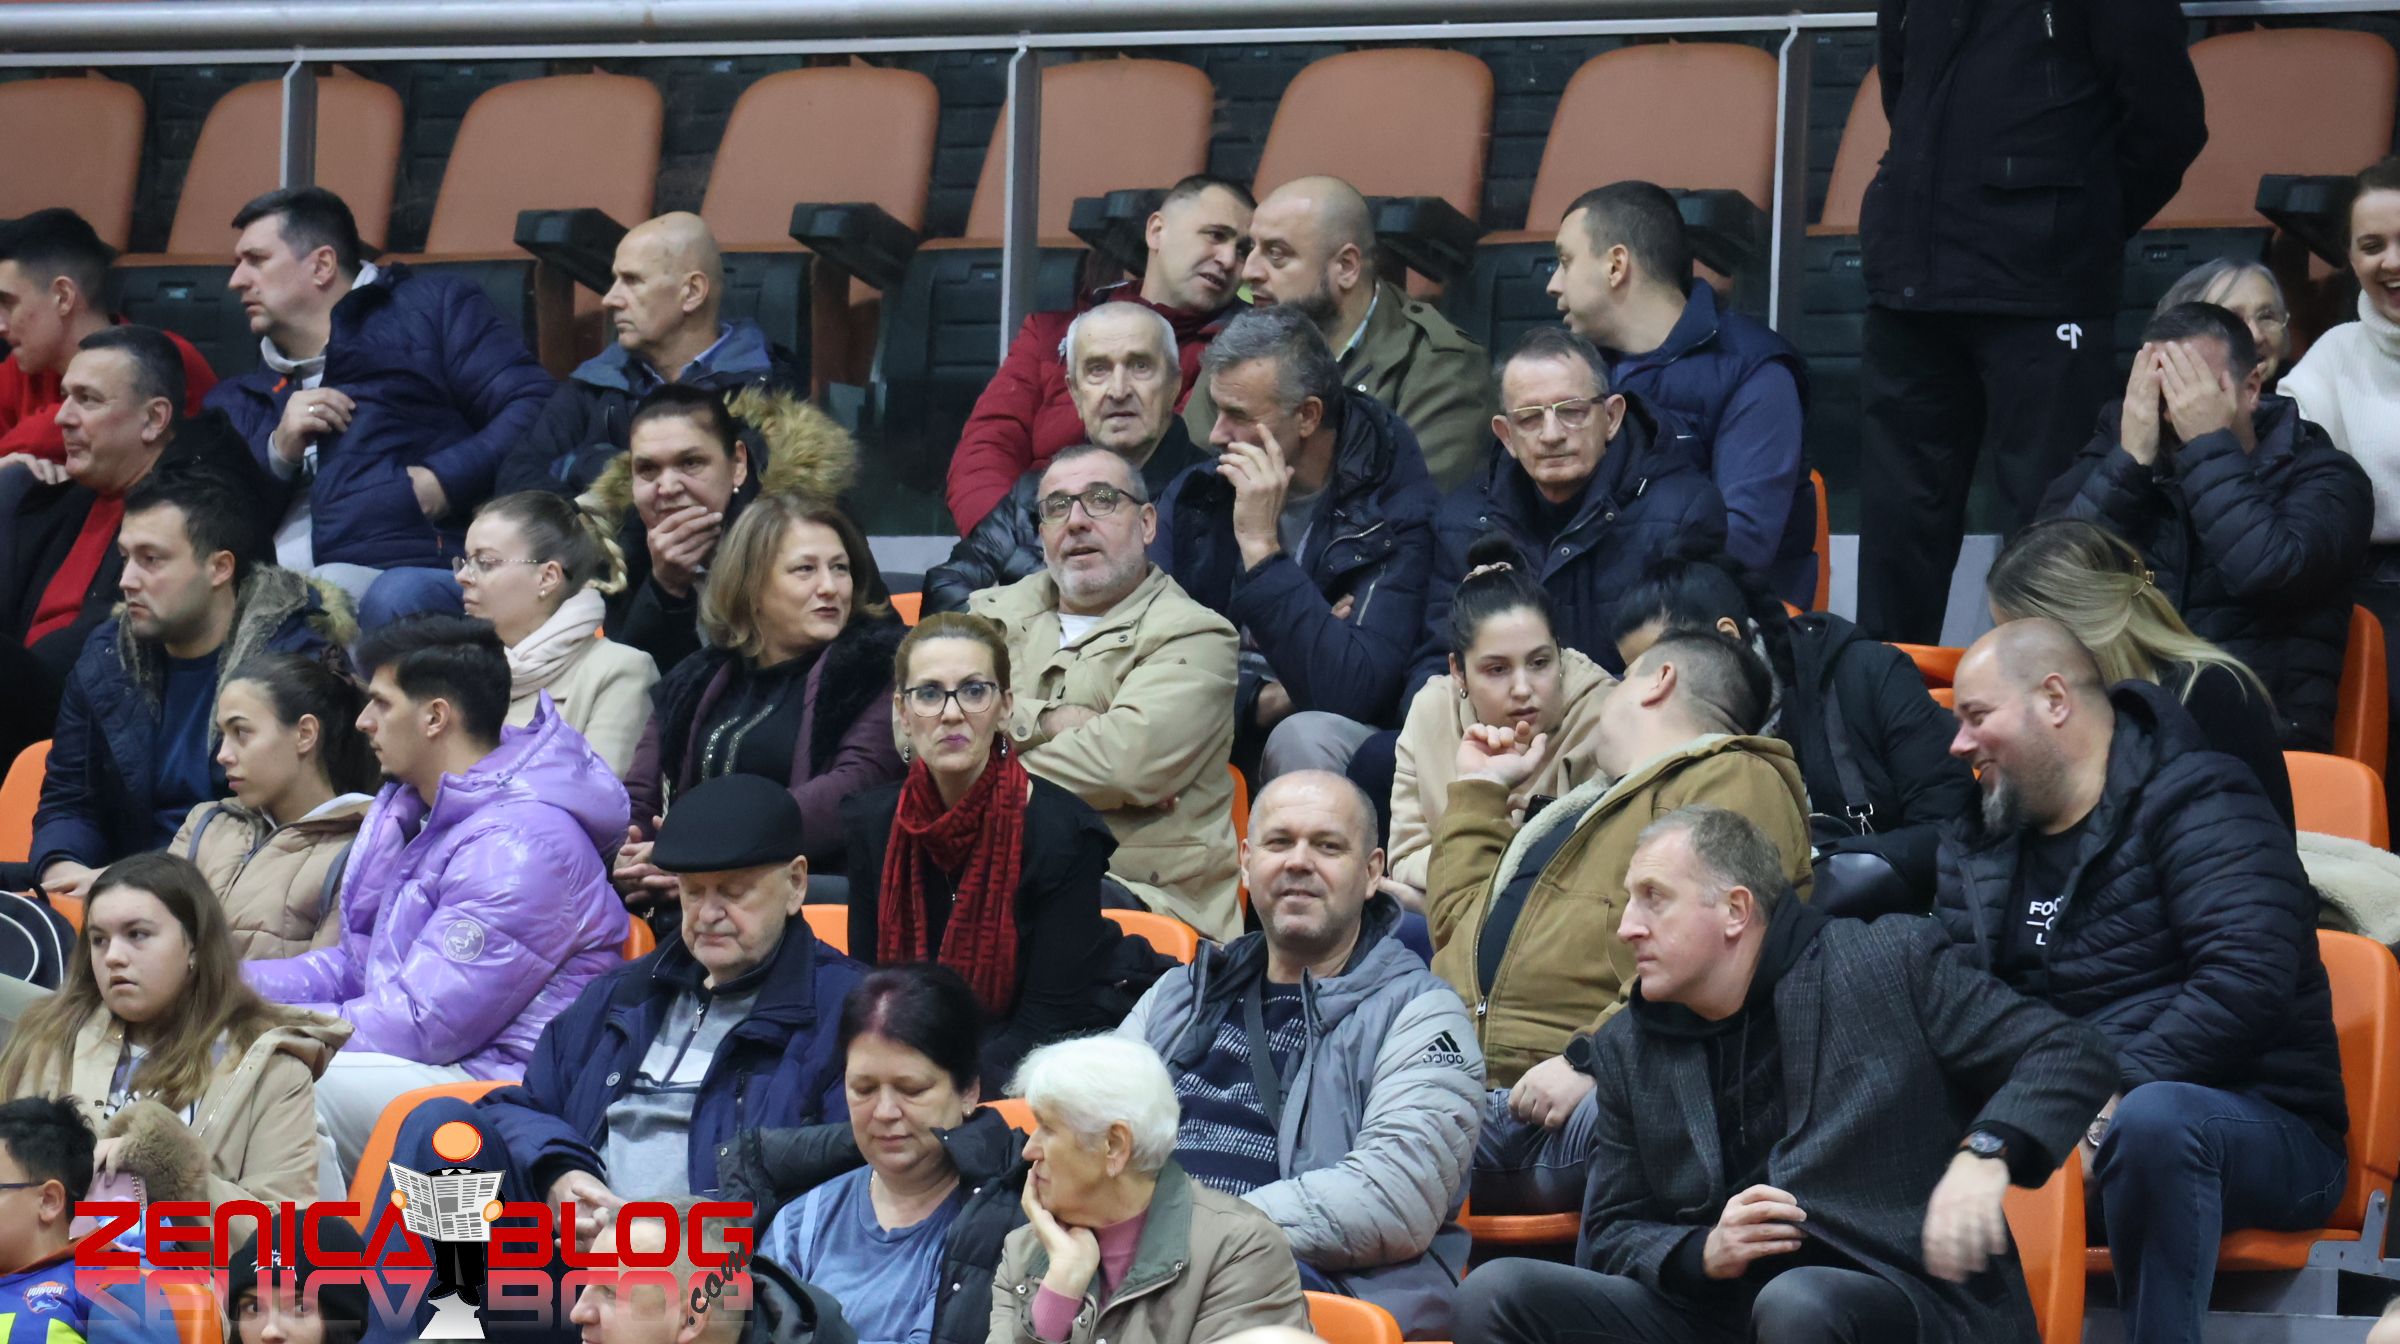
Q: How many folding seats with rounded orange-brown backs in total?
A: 9